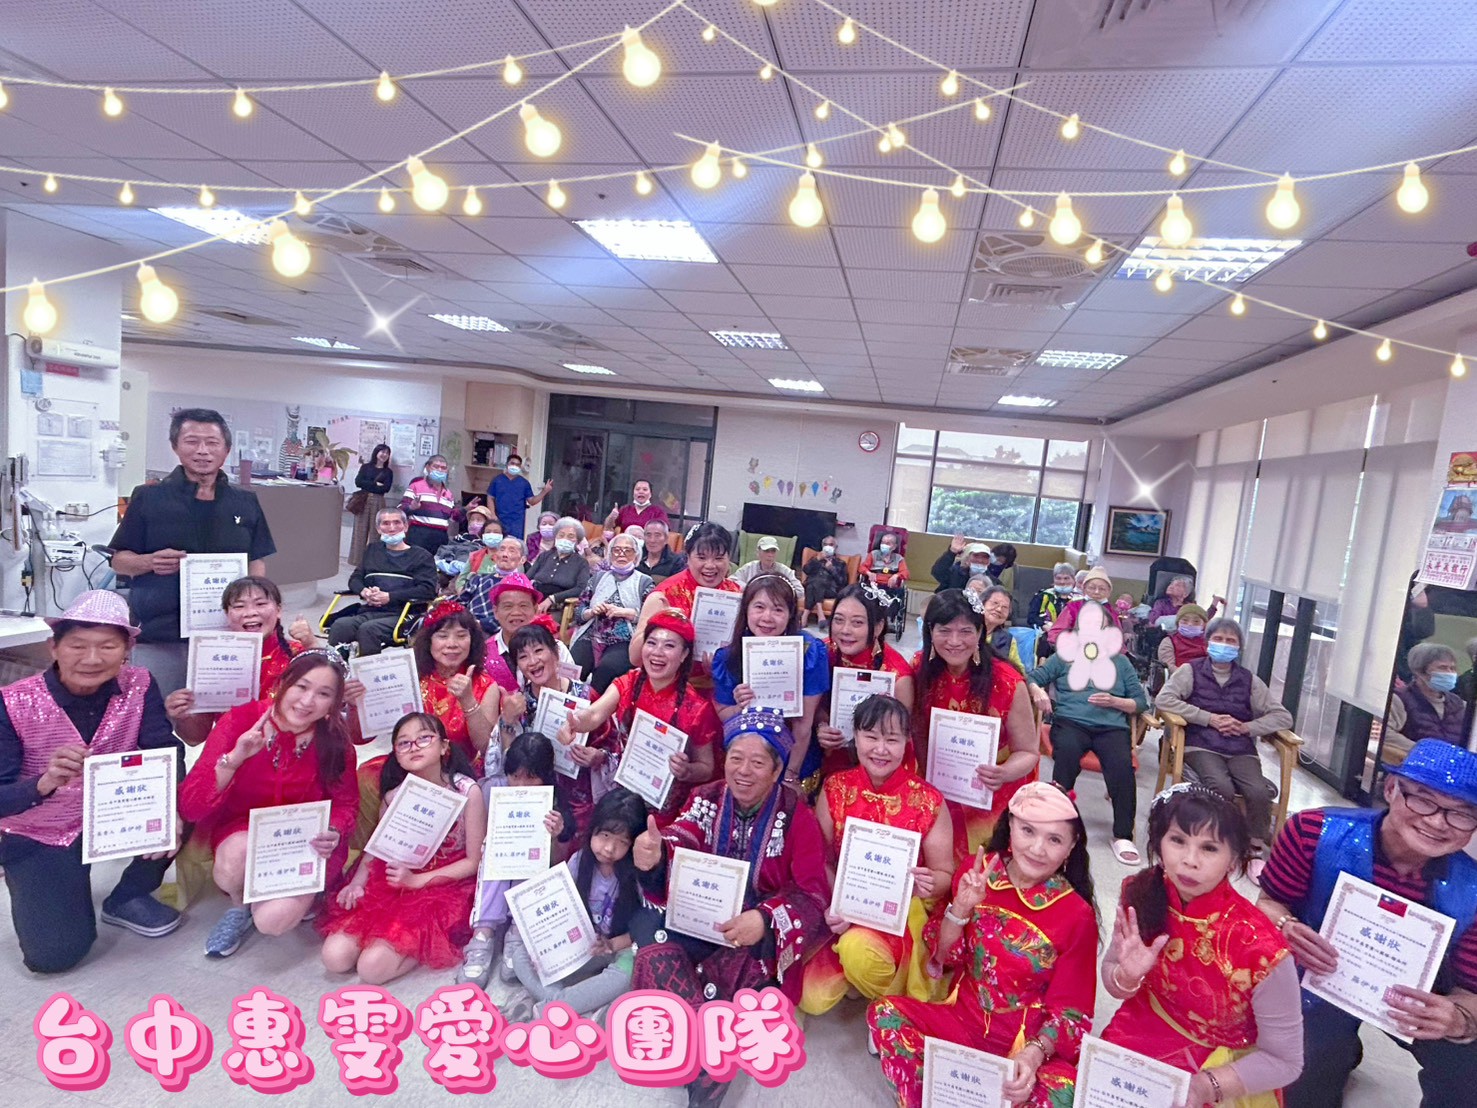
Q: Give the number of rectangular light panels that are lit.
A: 10